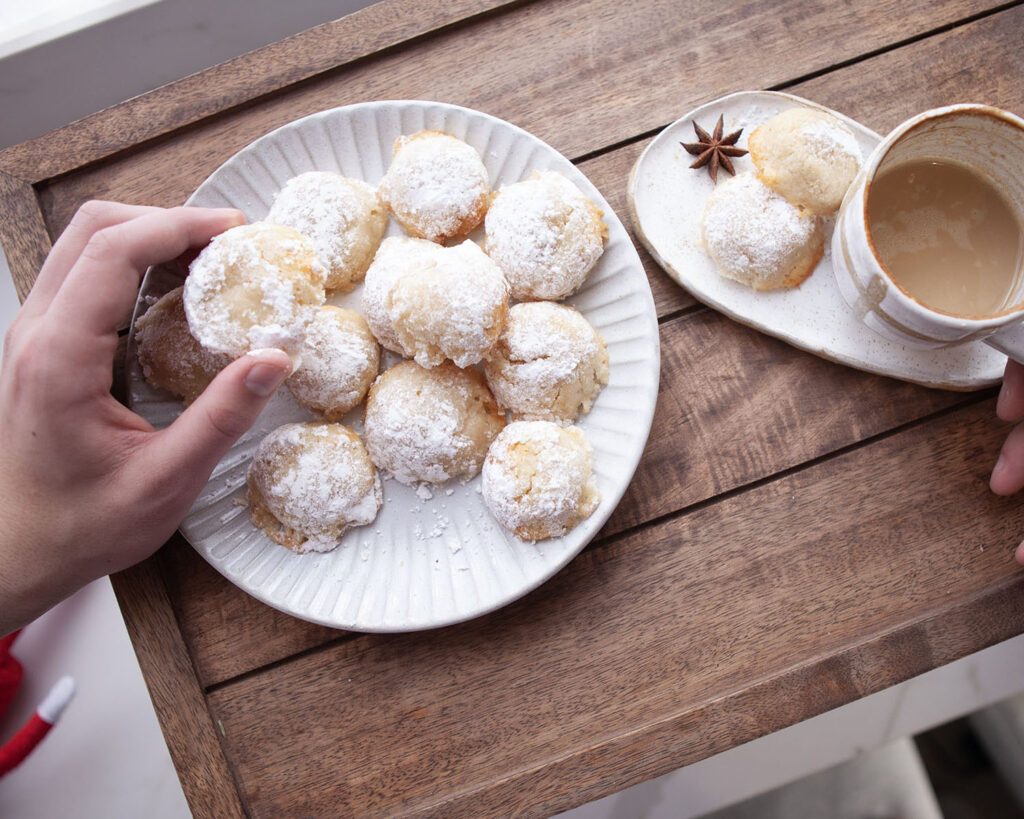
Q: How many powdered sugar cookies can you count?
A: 14